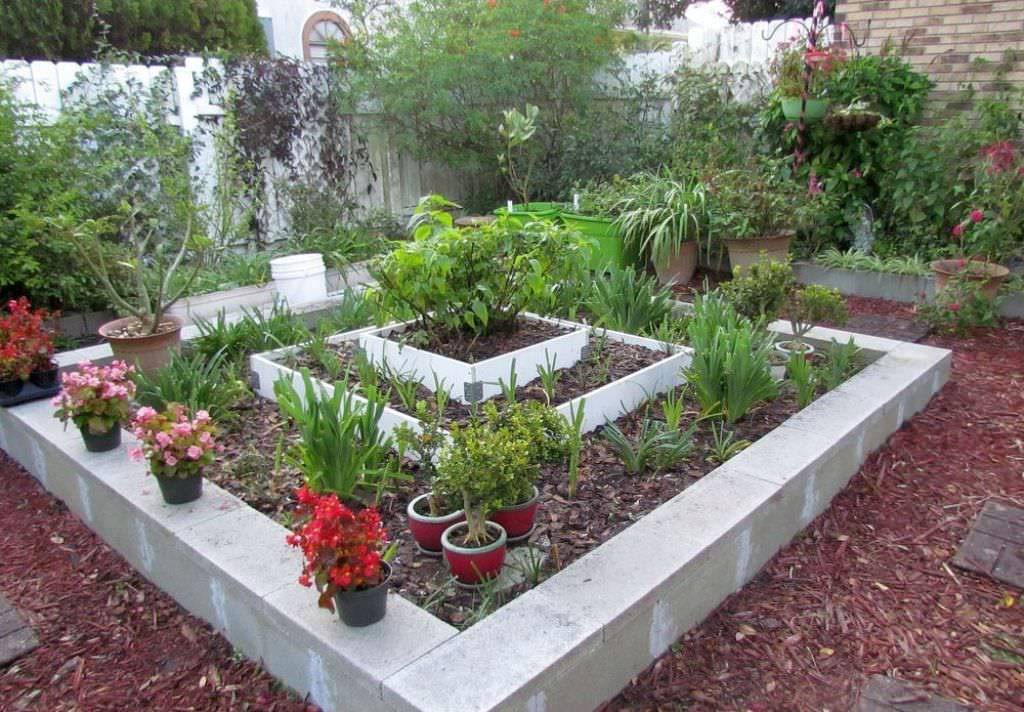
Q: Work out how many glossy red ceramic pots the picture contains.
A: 3